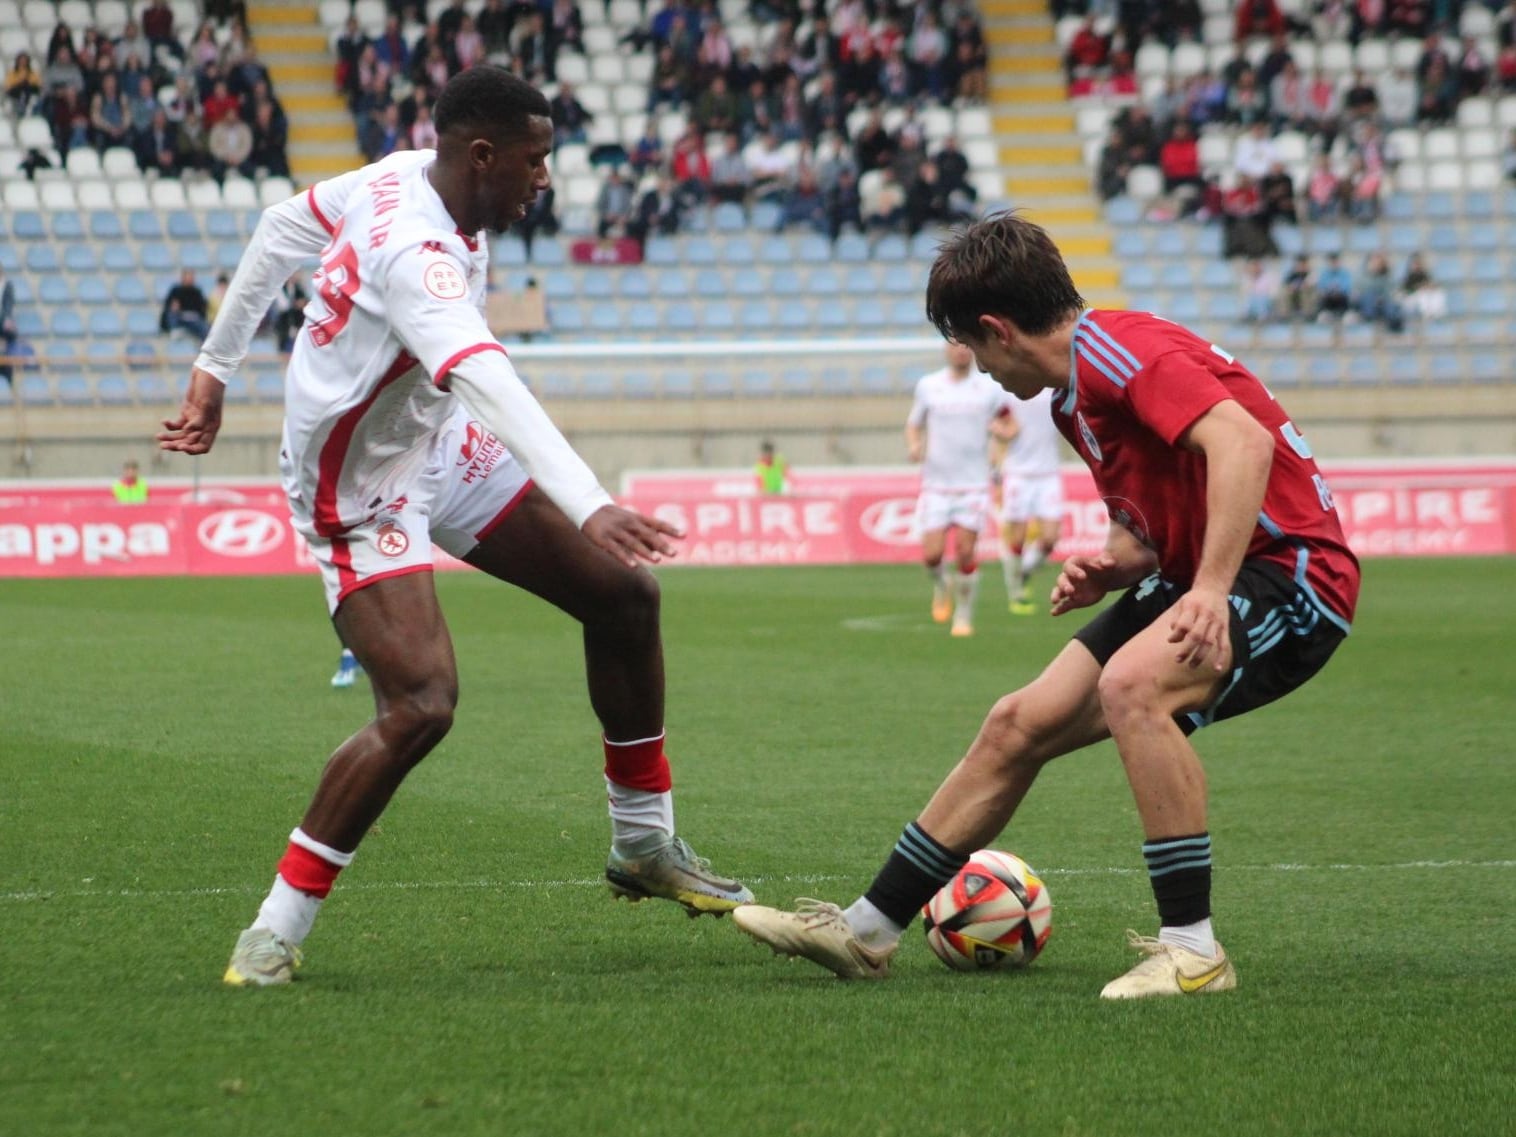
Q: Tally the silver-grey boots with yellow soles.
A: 2